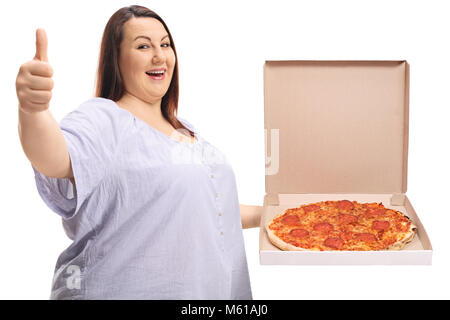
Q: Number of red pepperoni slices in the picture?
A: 10